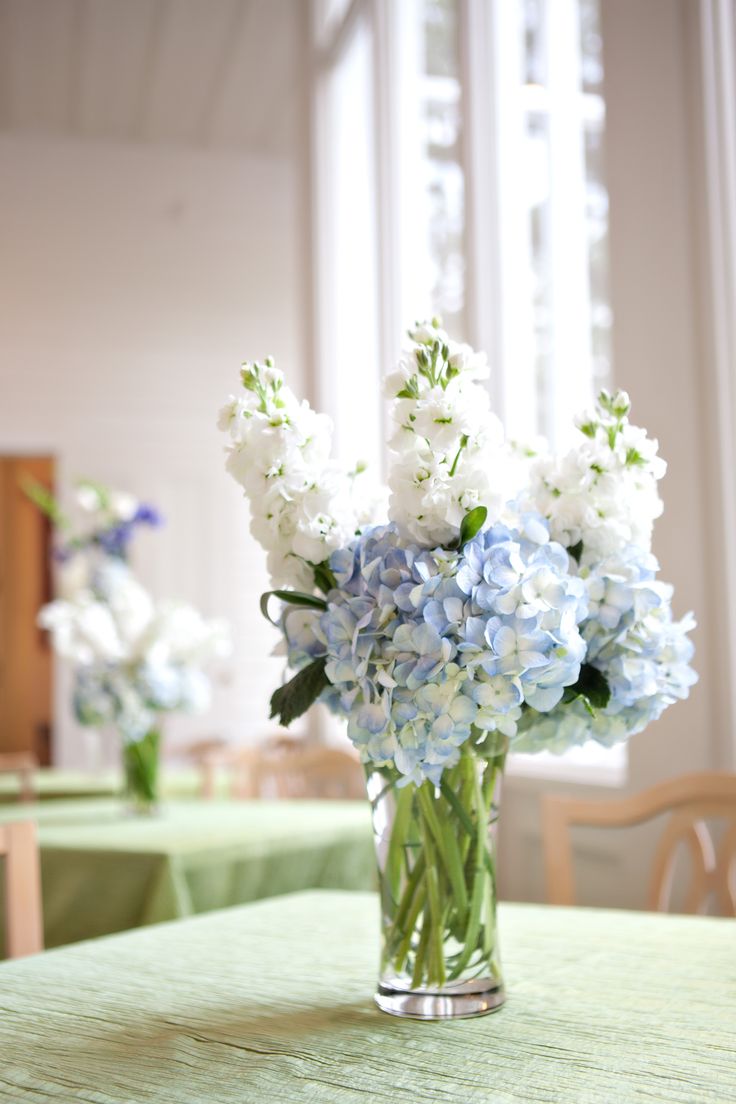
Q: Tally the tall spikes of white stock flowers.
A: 3